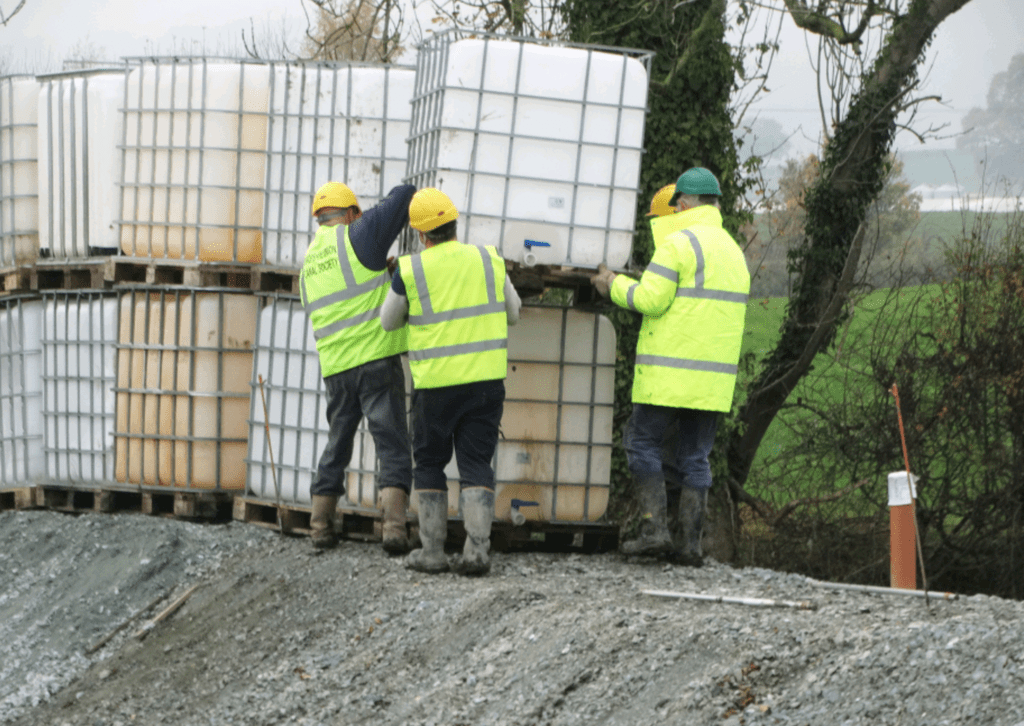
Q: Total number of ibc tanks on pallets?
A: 10